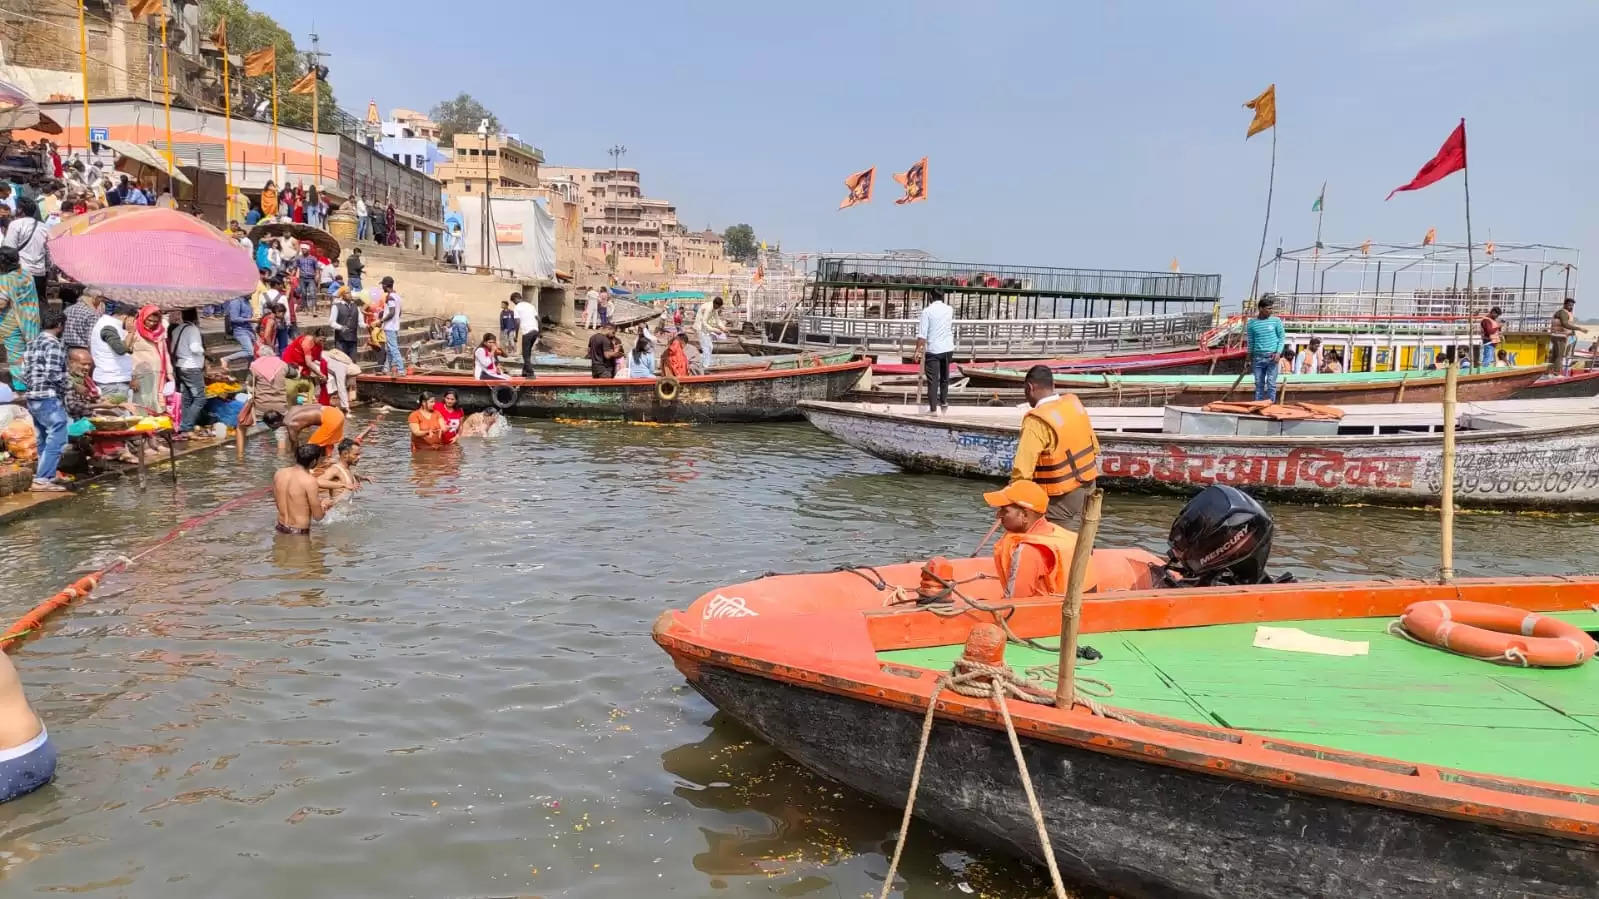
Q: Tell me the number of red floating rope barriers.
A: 1